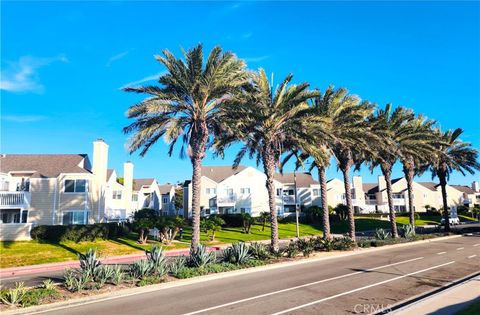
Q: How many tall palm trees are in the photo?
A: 7